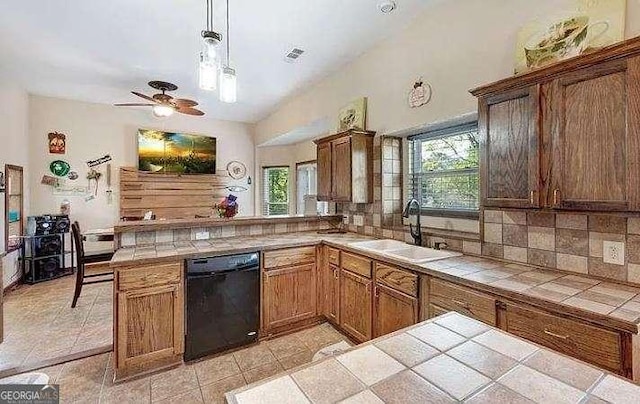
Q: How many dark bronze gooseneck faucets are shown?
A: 1